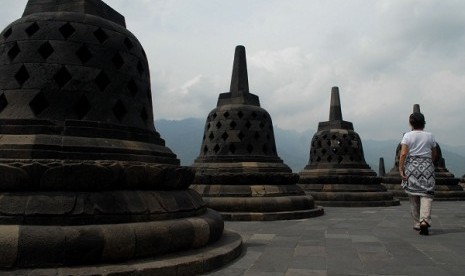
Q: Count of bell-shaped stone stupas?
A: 4